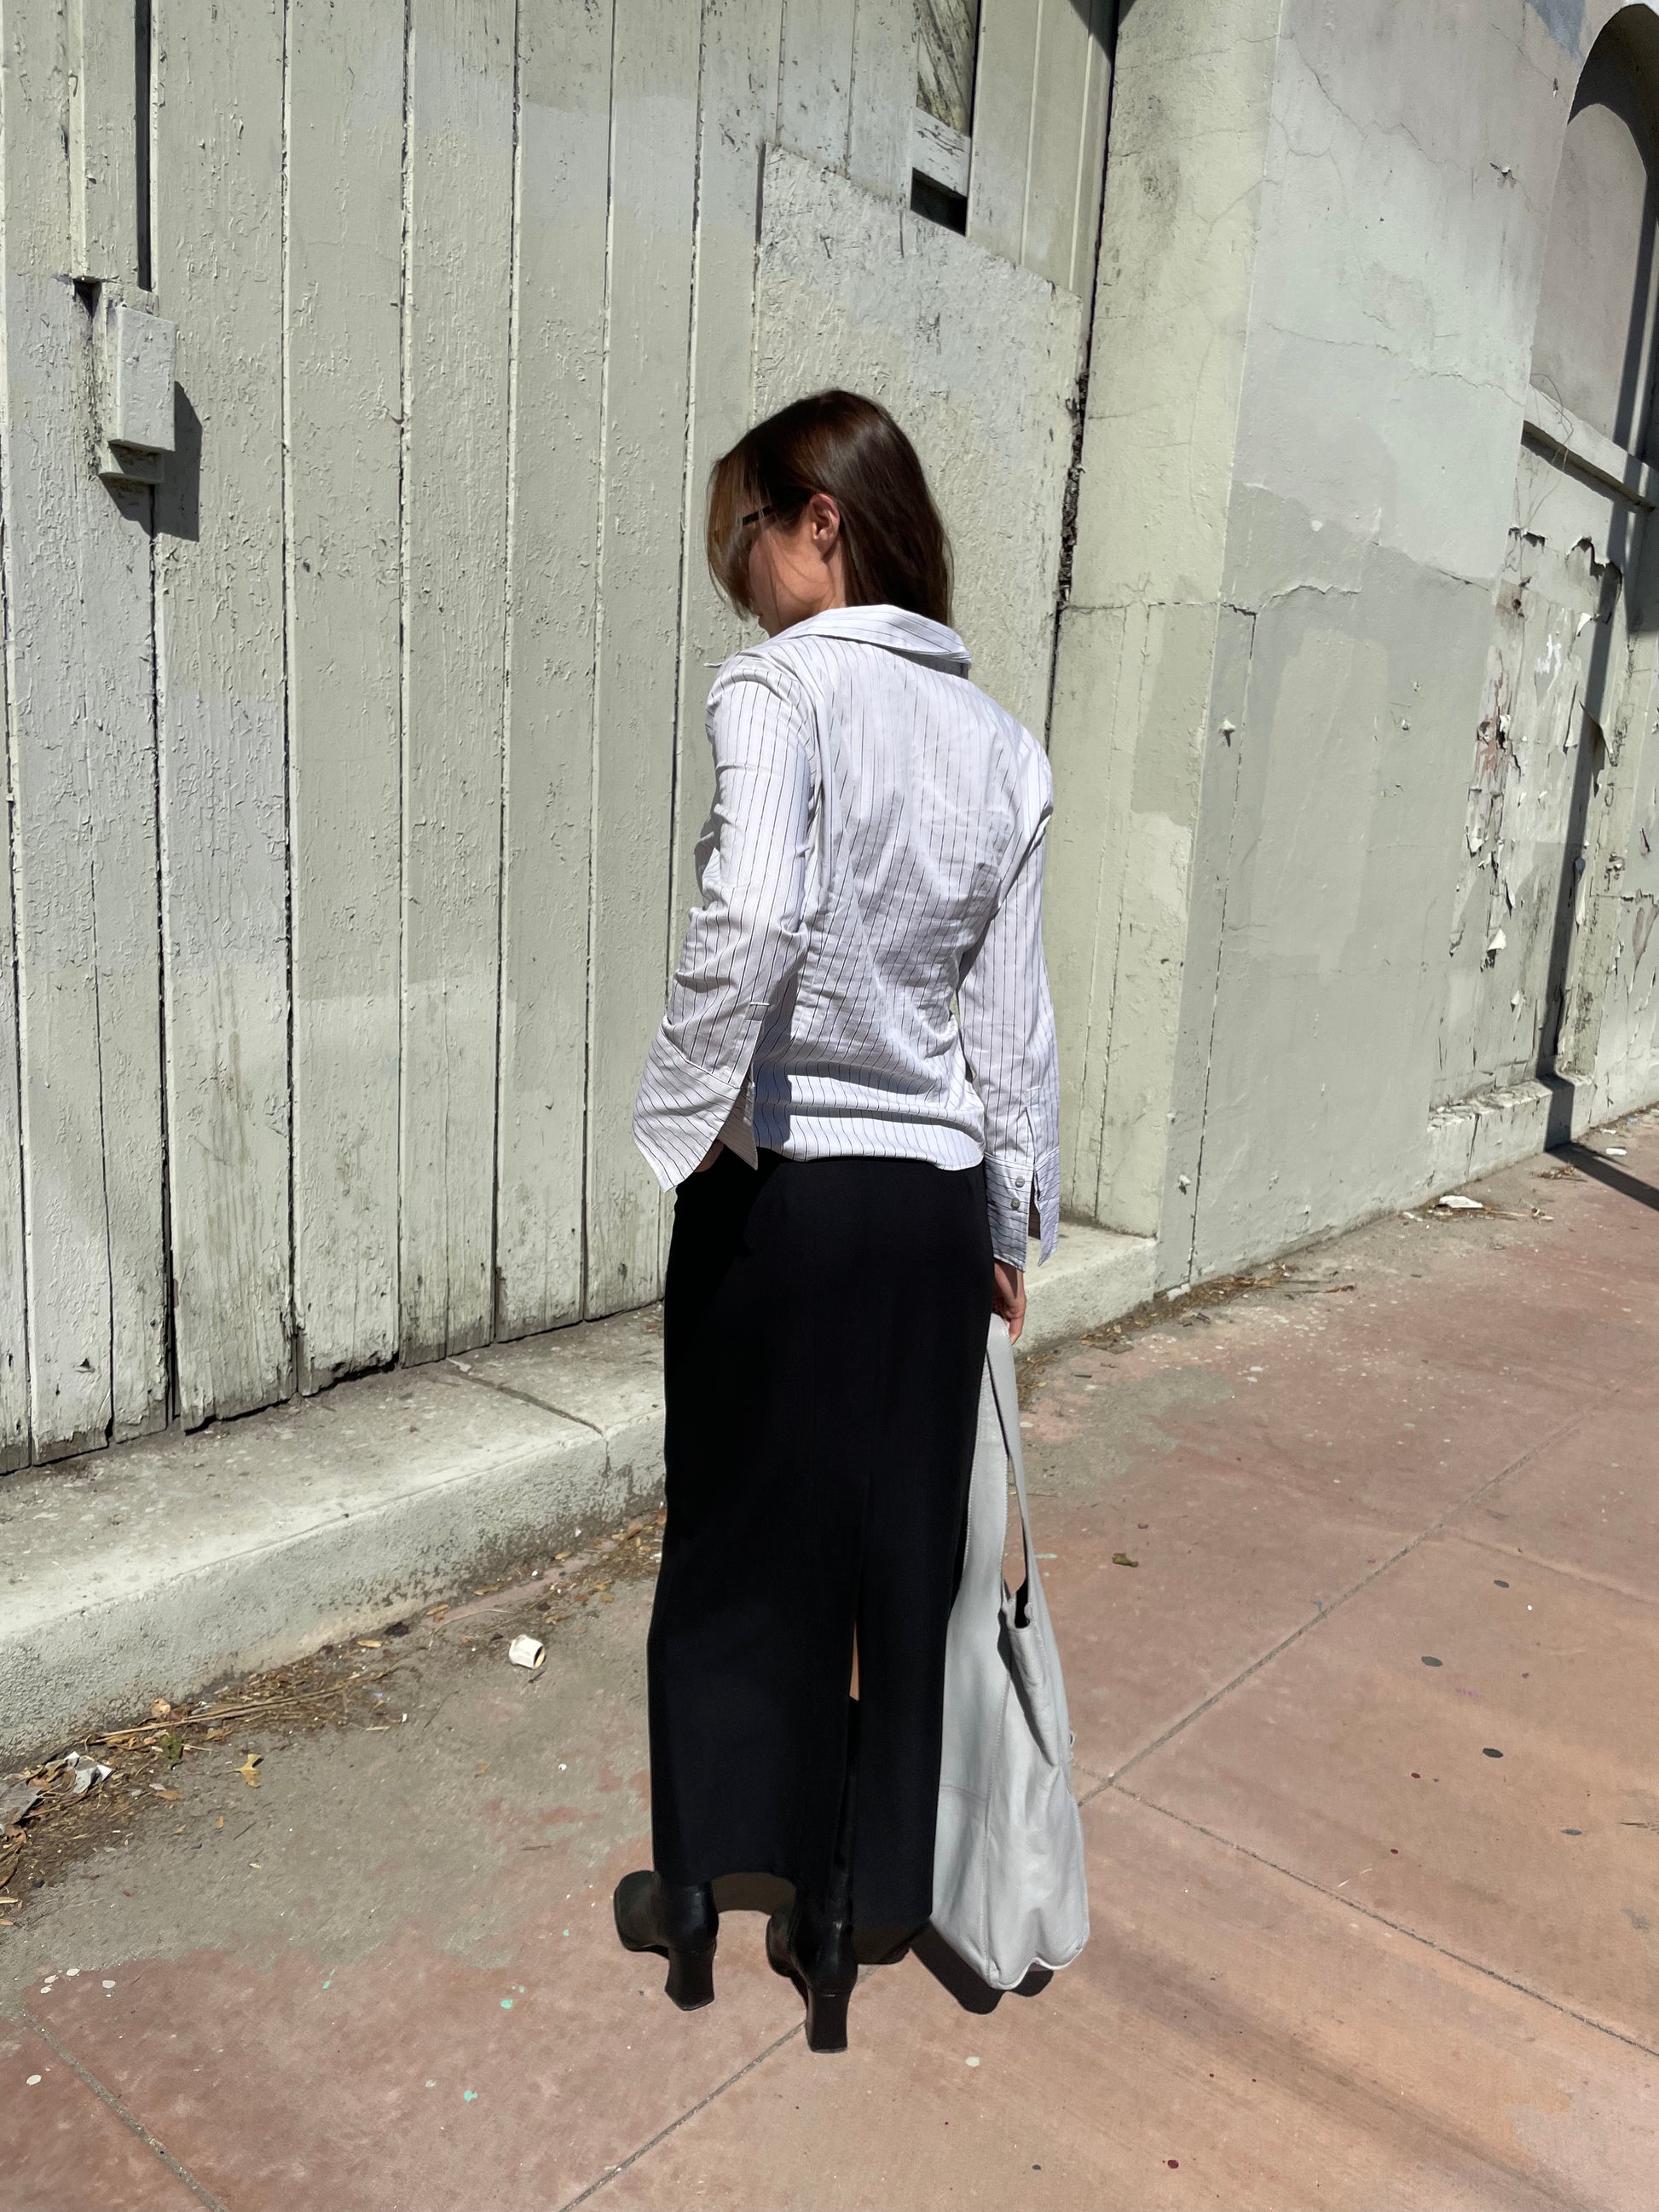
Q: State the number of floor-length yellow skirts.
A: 0